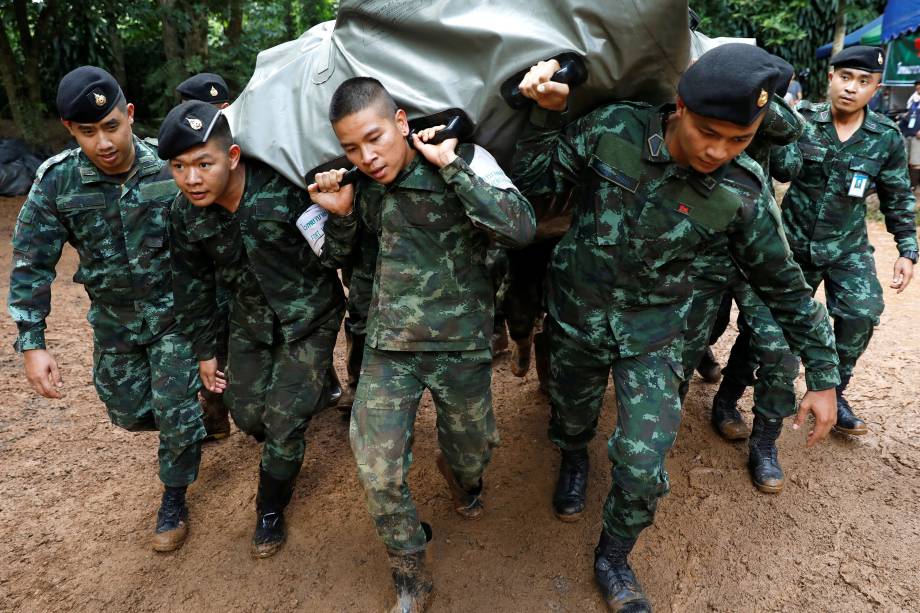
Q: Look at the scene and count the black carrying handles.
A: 3